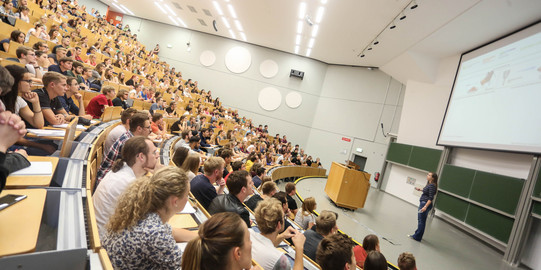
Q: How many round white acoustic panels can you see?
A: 5